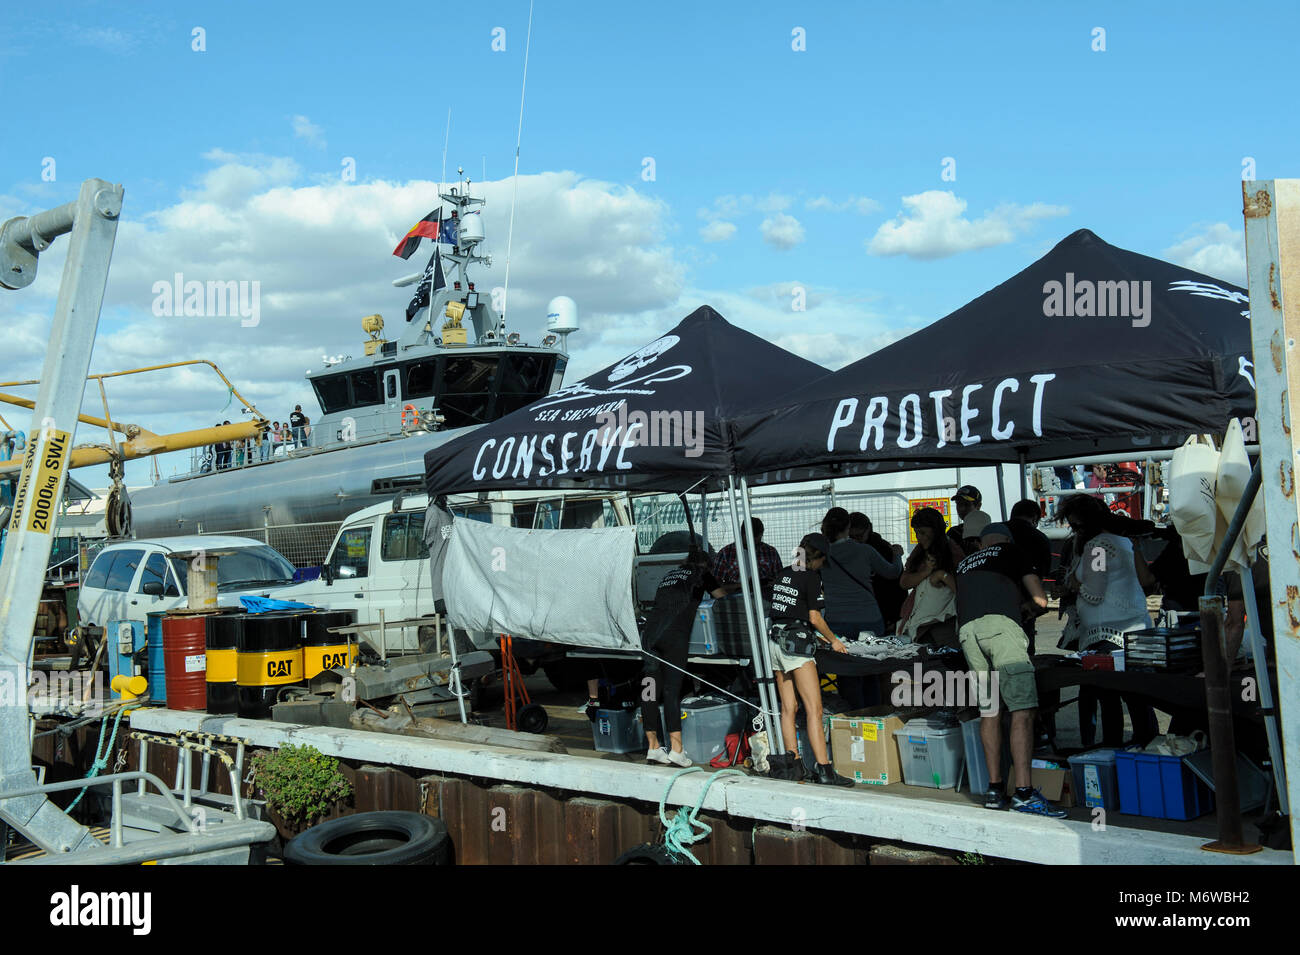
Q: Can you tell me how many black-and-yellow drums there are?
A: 3